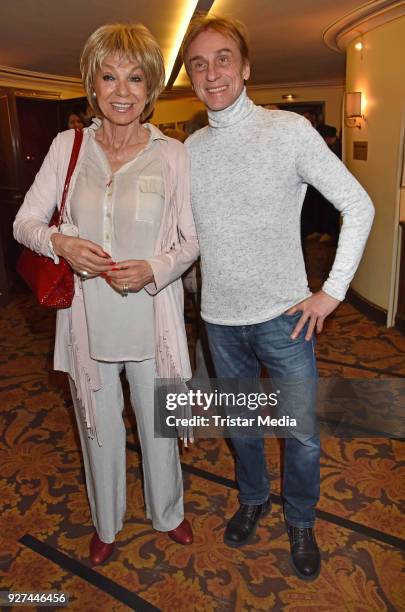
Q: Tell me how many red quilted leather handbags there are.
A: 1